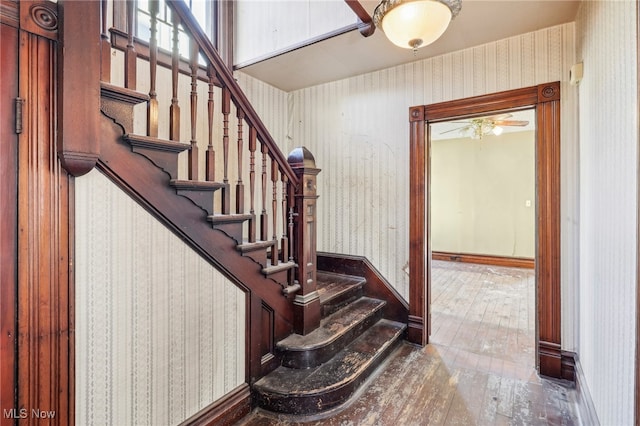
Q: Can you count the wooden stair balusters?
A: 13